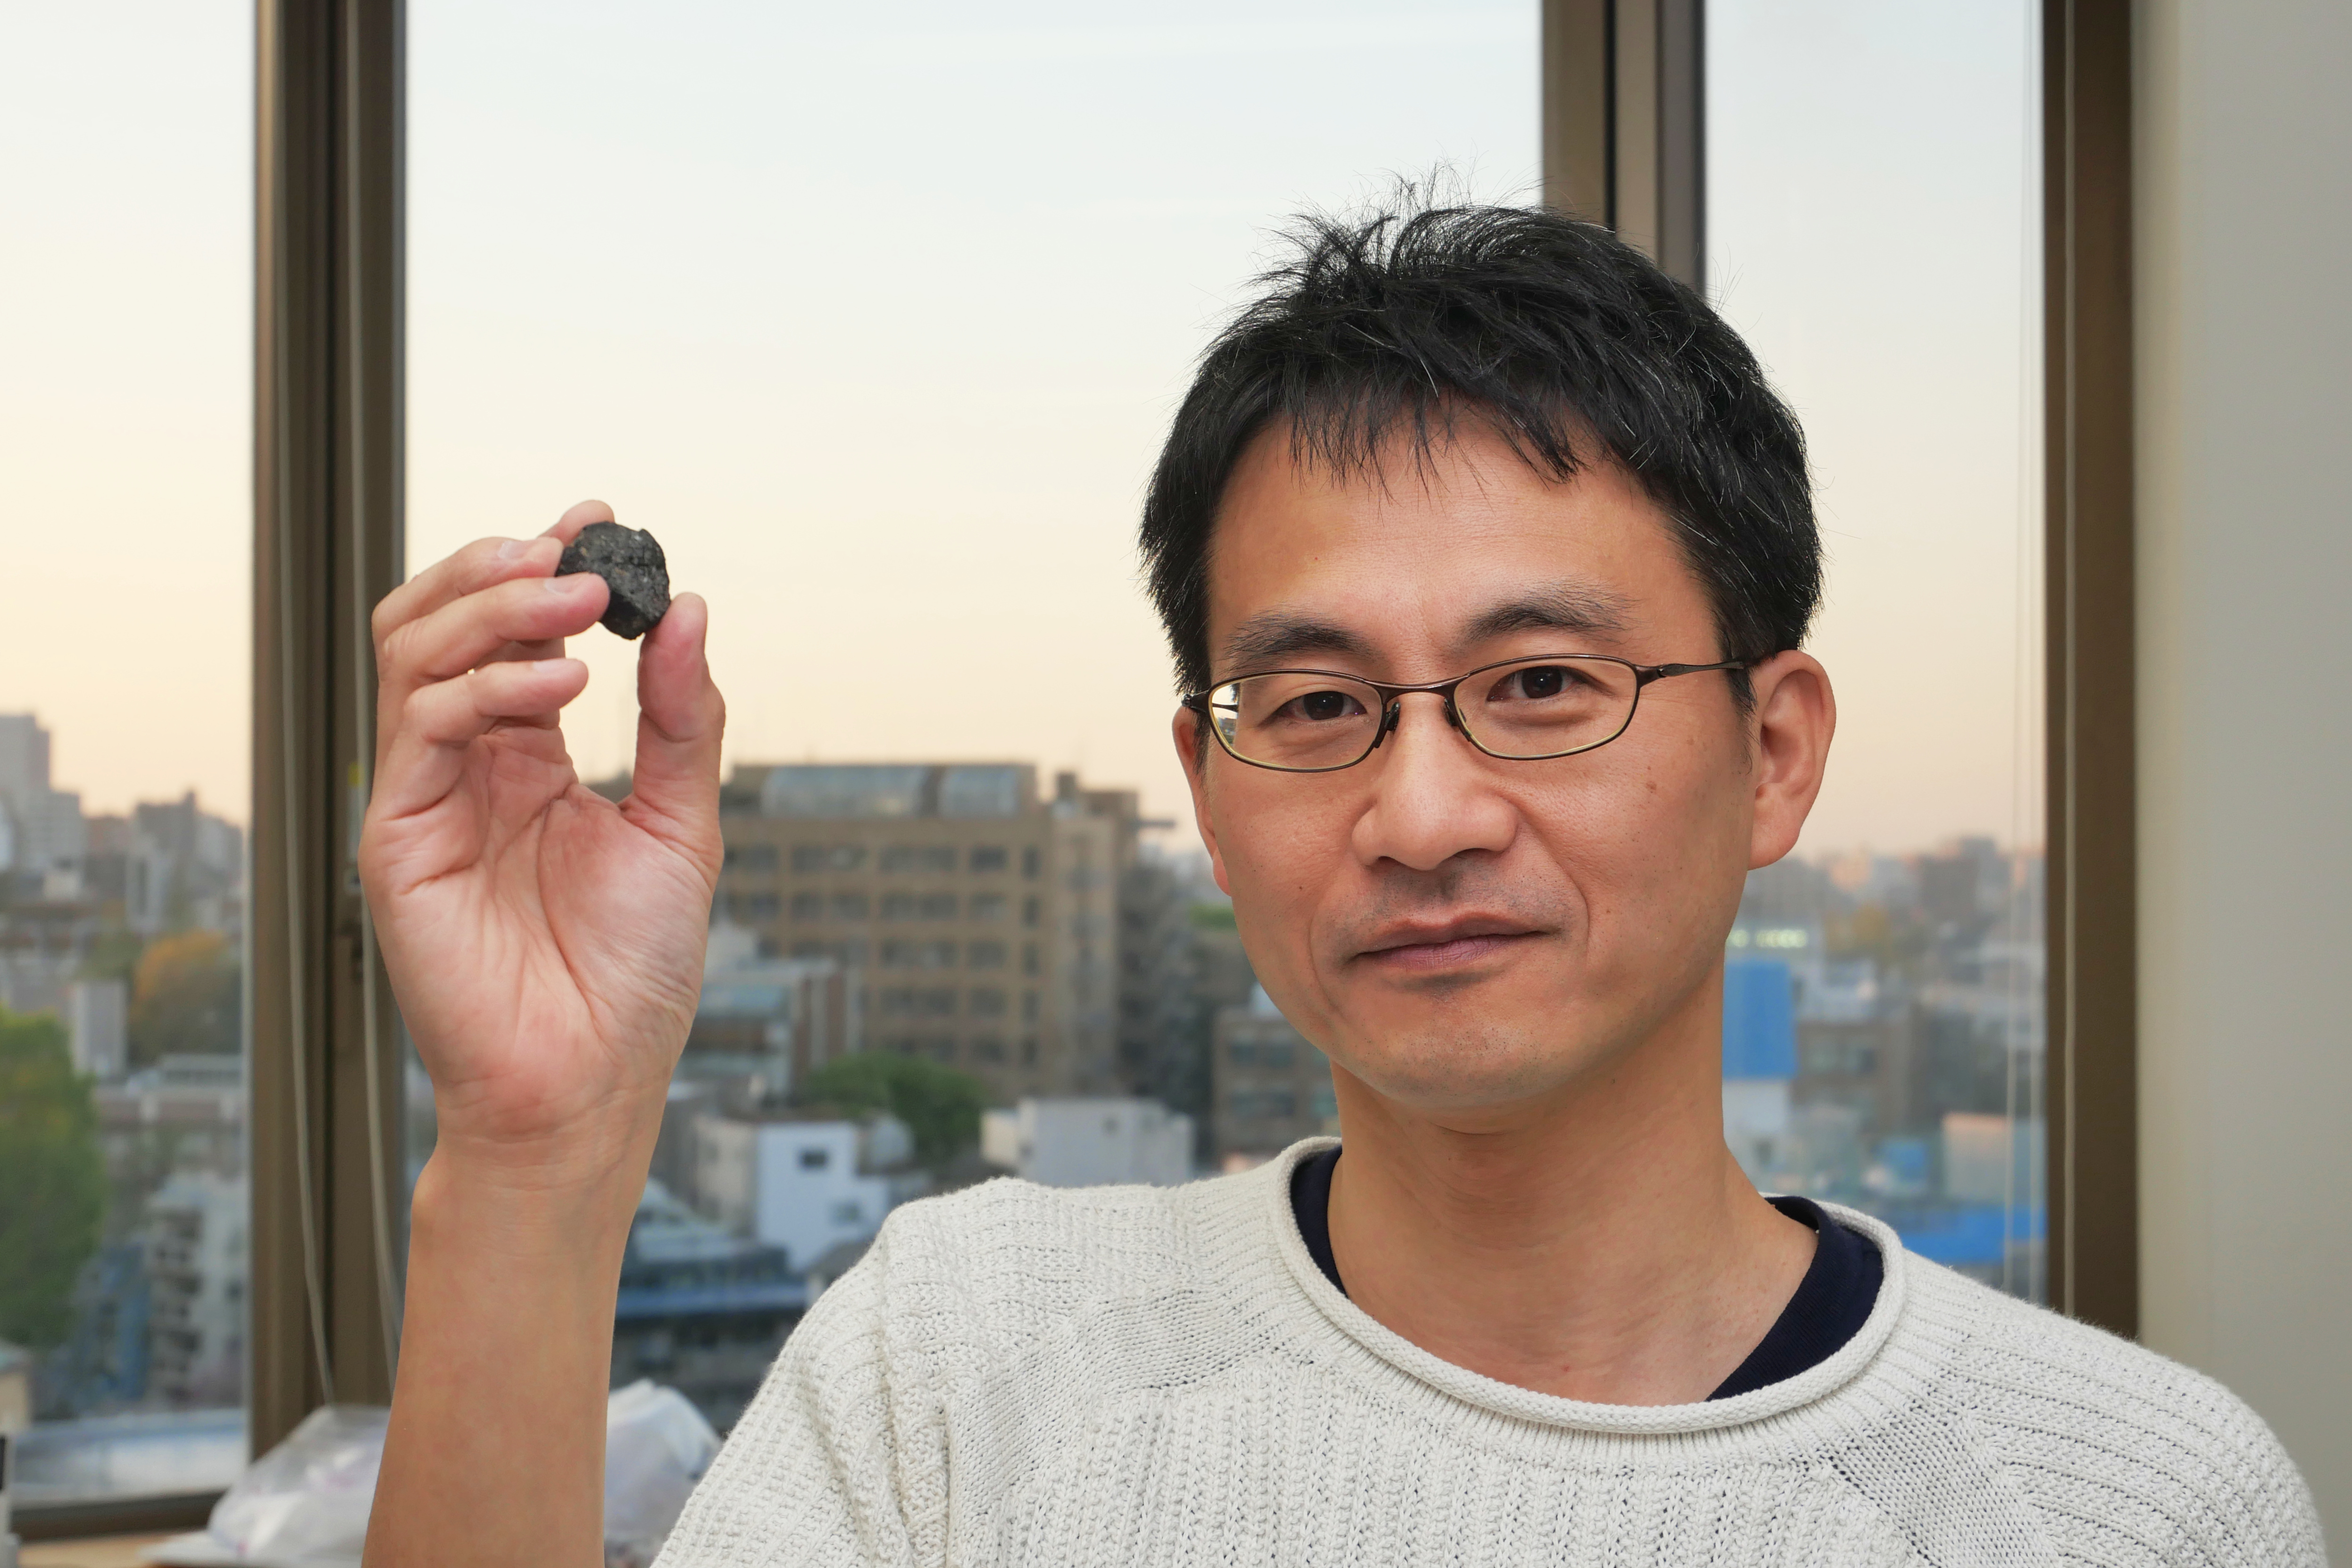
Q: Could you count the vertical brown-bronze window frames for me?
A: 3